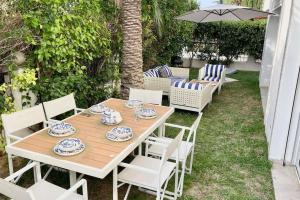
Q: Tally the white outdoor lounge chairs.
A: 2